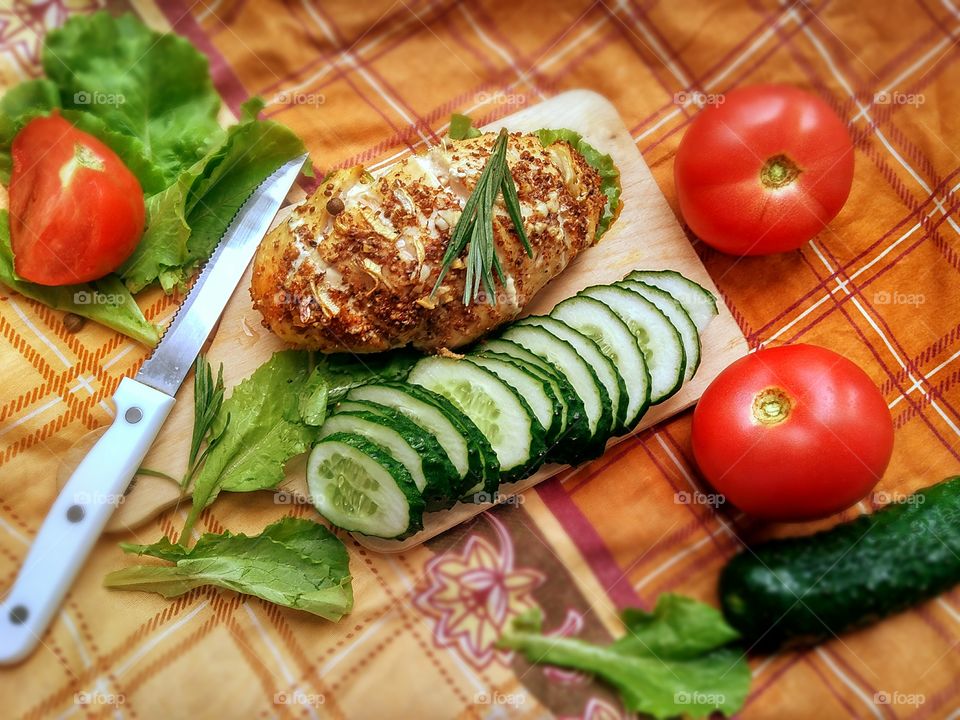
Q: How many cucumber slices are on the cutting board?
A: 15